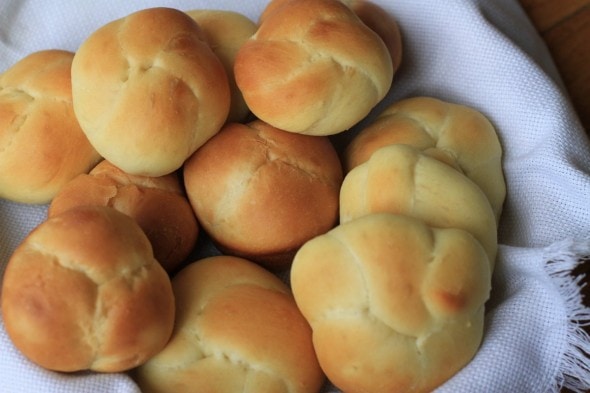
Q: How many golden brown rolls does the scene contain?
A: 12